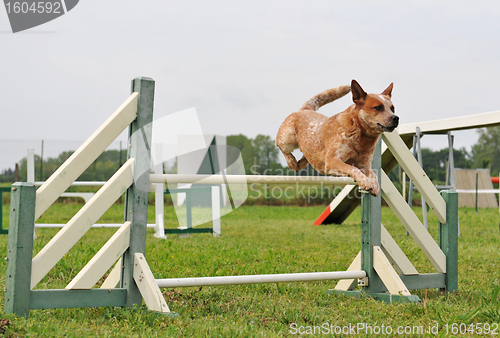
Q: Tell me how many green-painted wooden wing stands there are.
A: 2